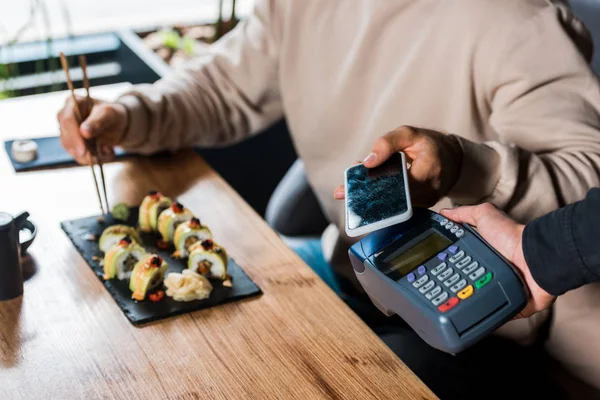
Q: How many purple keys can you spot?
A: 4